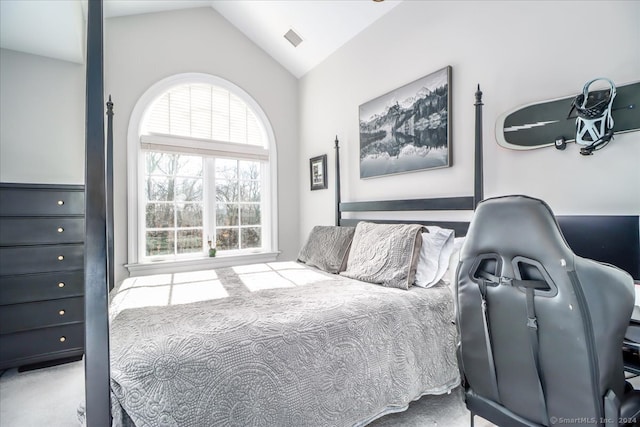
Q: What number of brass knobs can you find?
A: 6